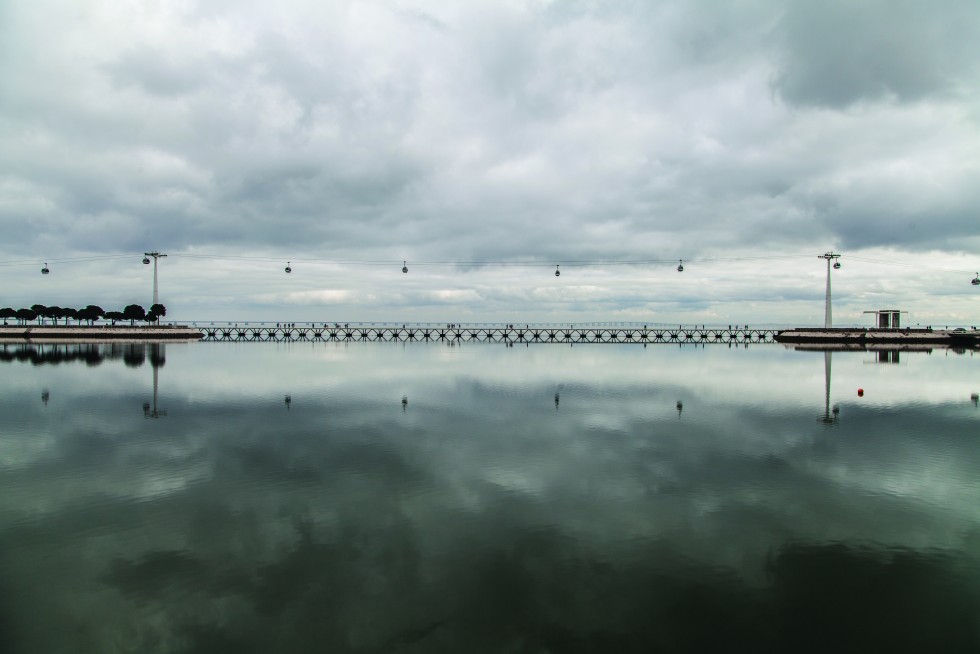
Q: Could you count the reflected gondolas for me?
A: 8